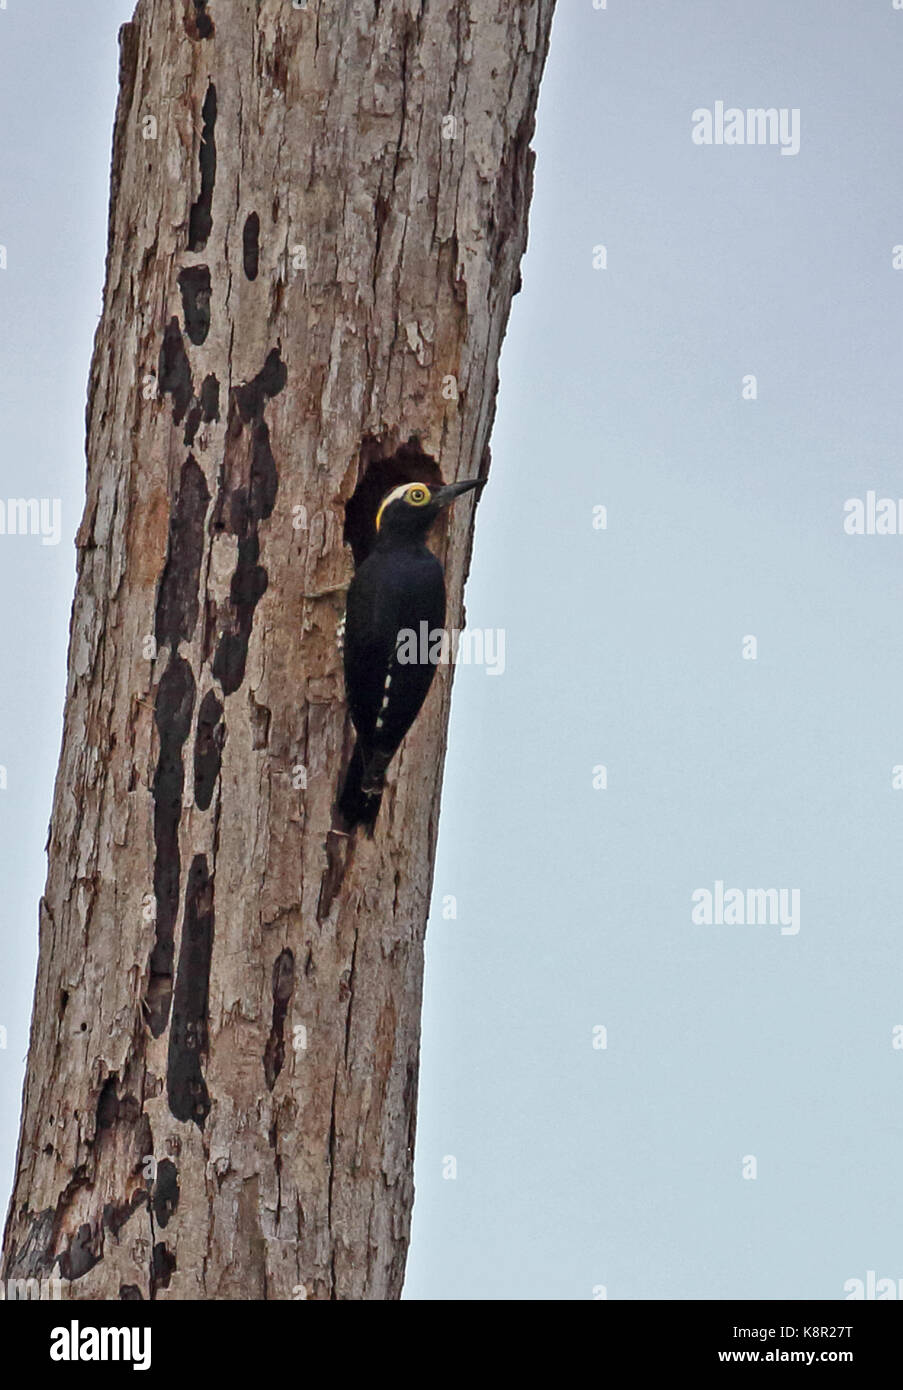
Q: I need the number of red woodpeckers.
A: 0